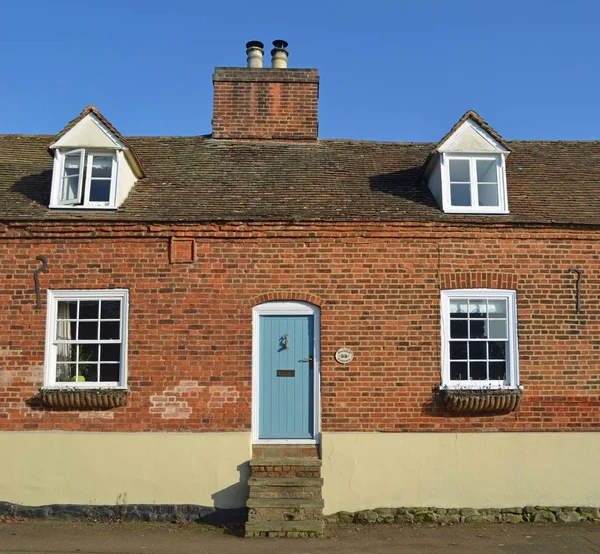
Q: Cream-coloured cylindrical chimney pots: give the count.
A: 2